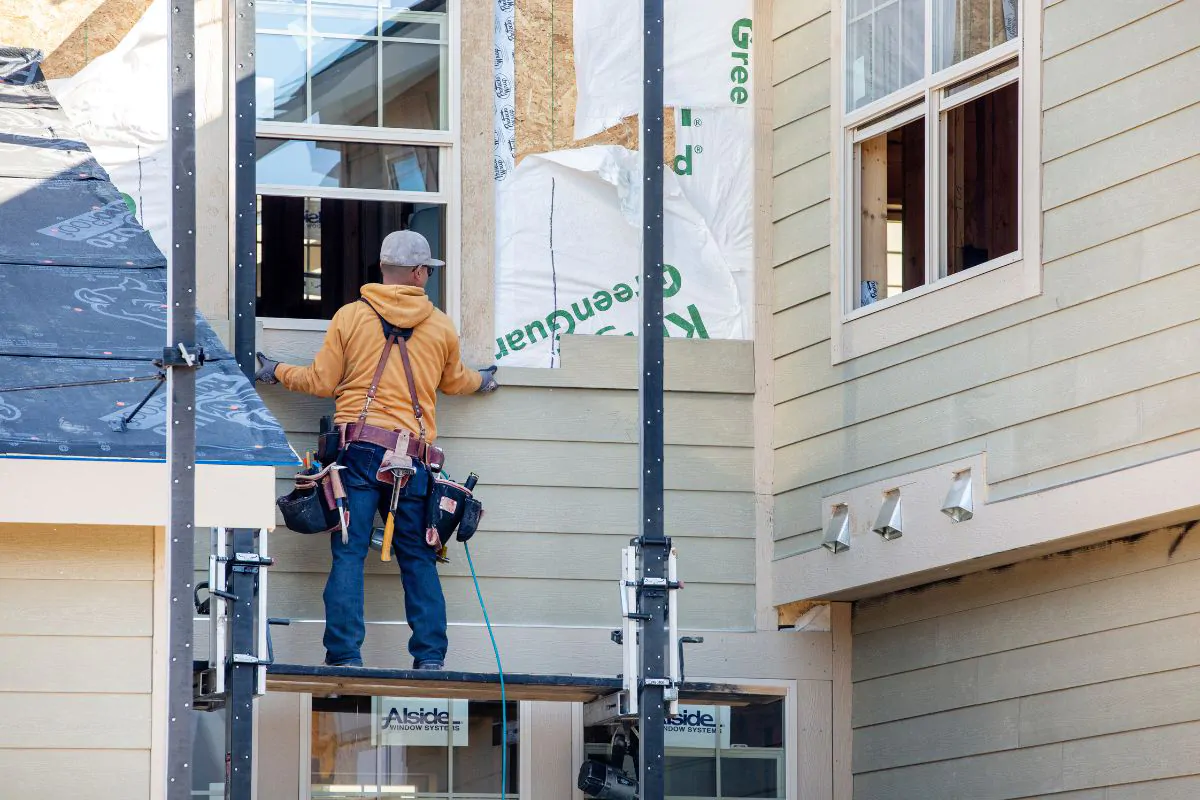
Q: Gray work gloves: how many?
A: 2